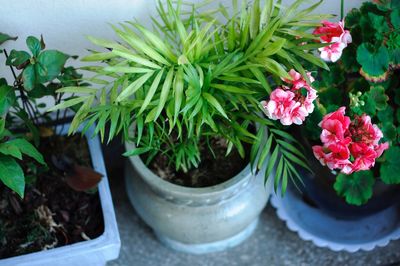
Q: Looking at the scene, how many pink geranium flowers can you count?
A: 3